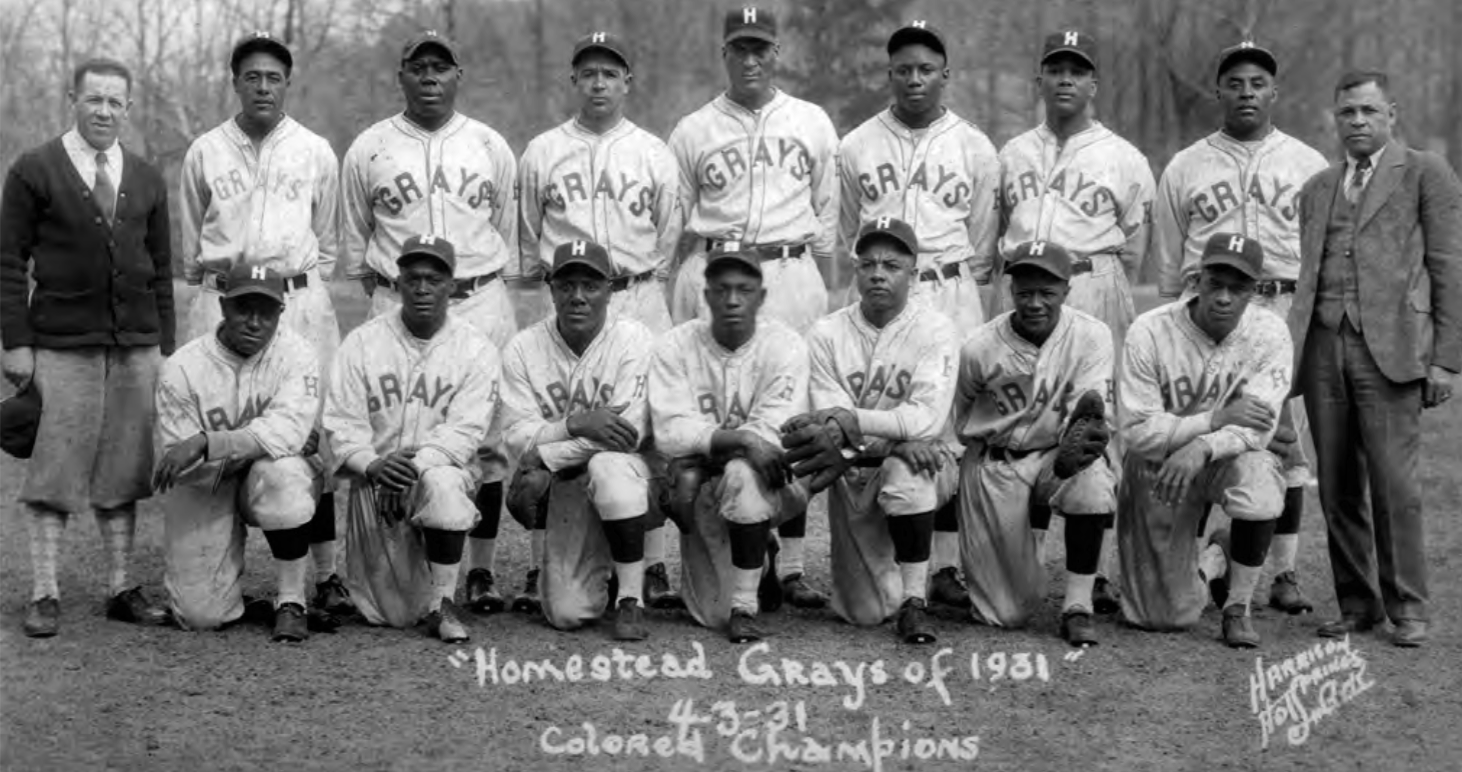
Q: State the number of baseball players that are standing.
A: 7